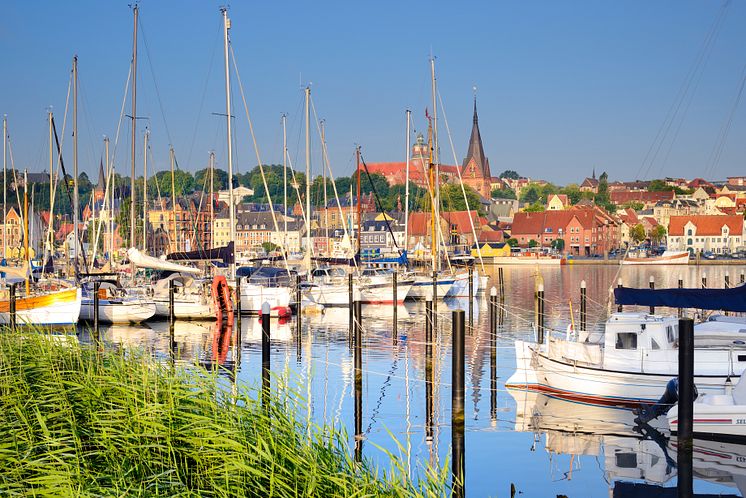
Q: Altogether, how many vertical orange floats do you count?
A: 1